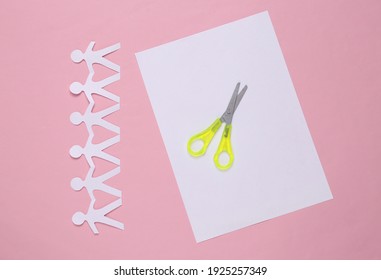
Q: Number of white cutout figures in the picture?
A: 6